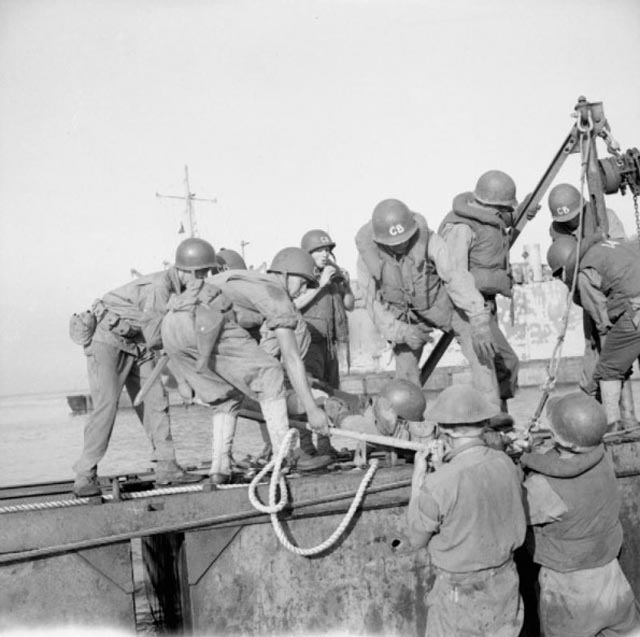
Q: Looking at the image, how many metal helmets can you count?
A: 11